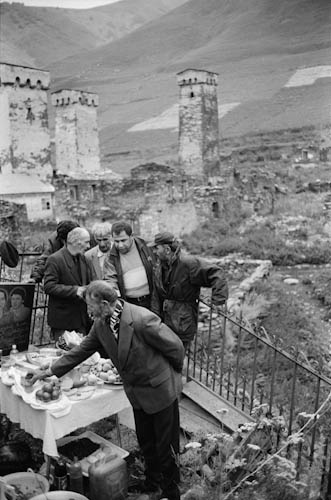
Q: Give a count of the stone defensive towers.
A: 3